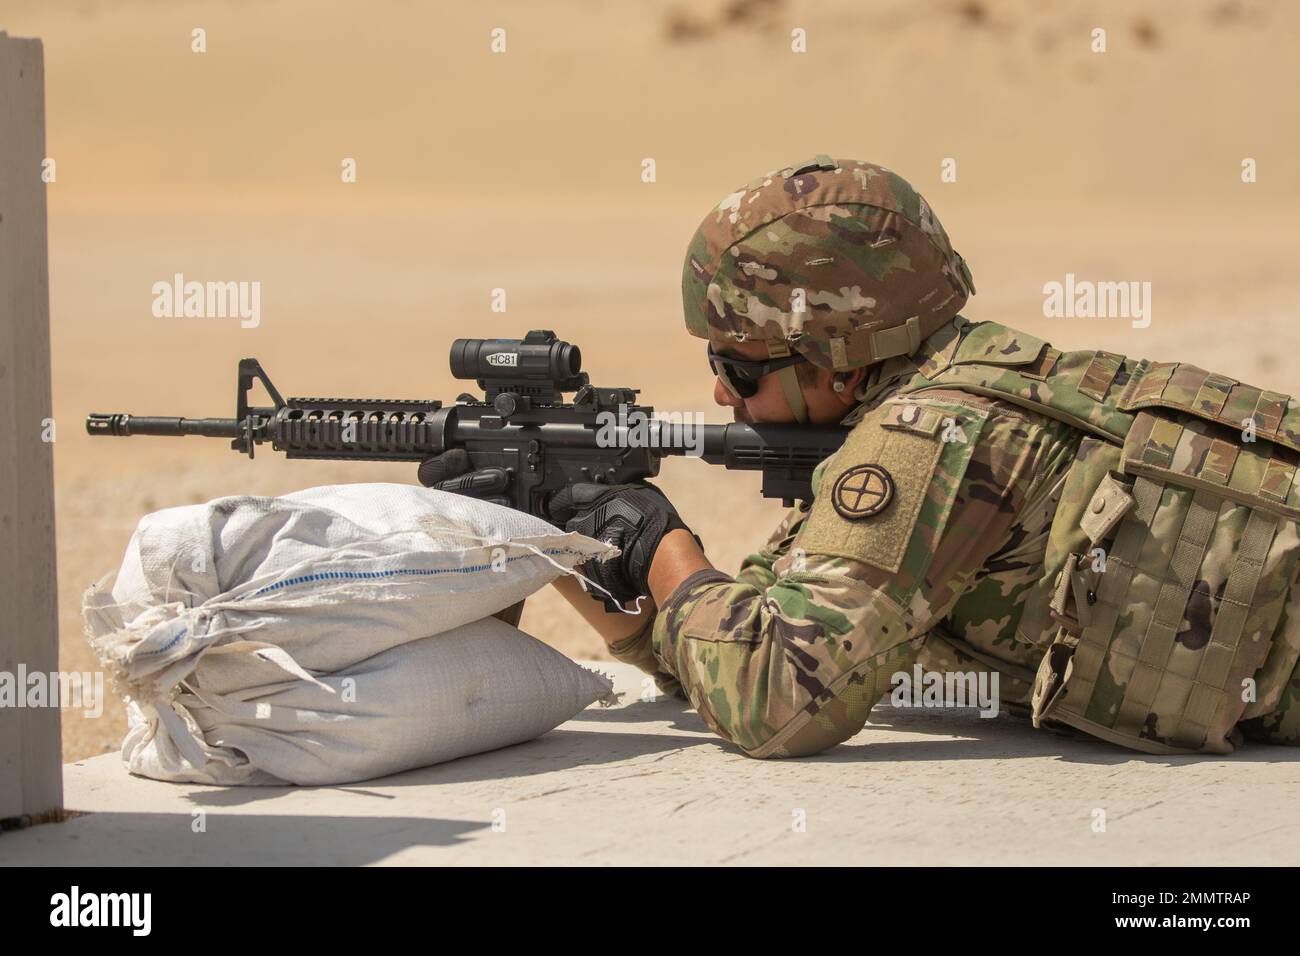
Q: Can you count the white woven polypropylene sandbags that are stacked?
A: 2